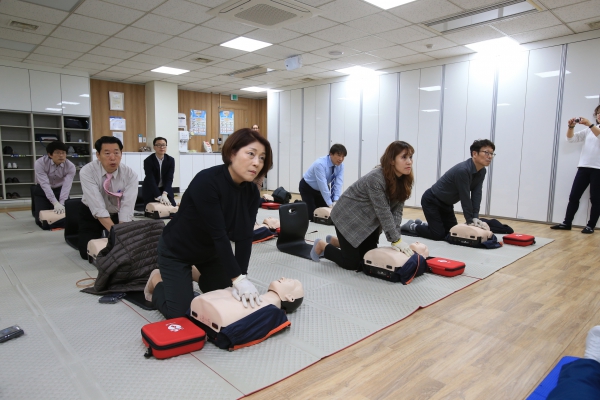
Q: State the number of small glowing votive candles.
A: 0